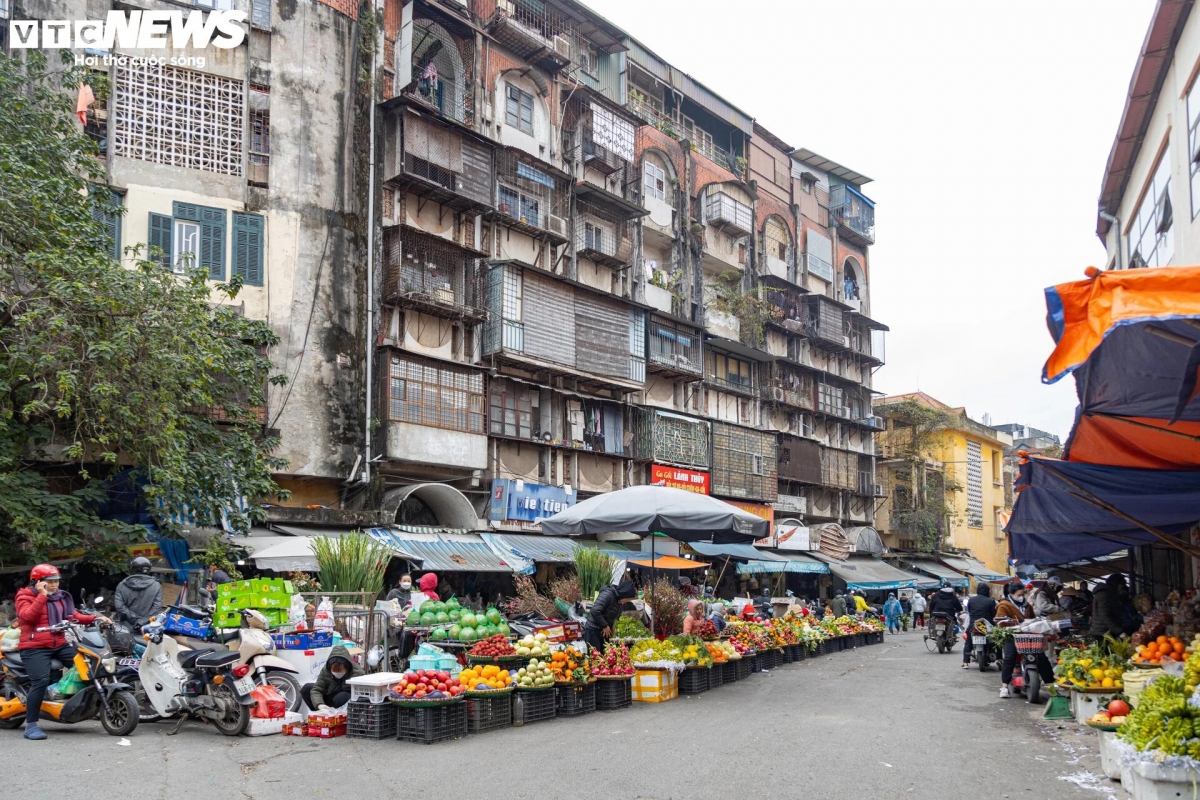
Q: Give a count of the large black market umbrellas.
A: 1